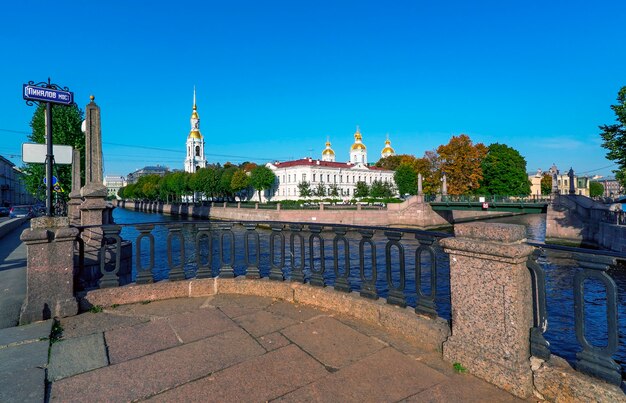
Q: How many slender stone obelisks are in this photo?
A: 6